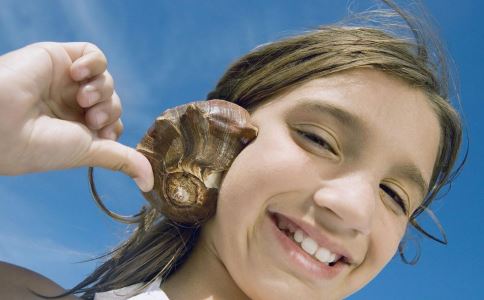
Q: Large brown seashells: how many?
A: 1